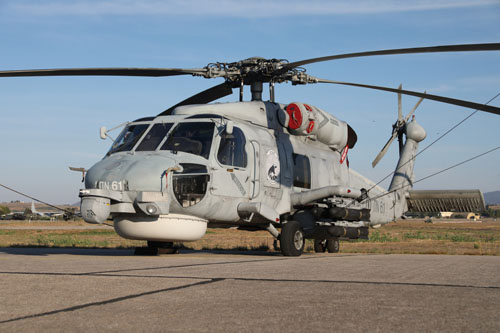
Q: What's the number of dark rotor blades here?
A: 4